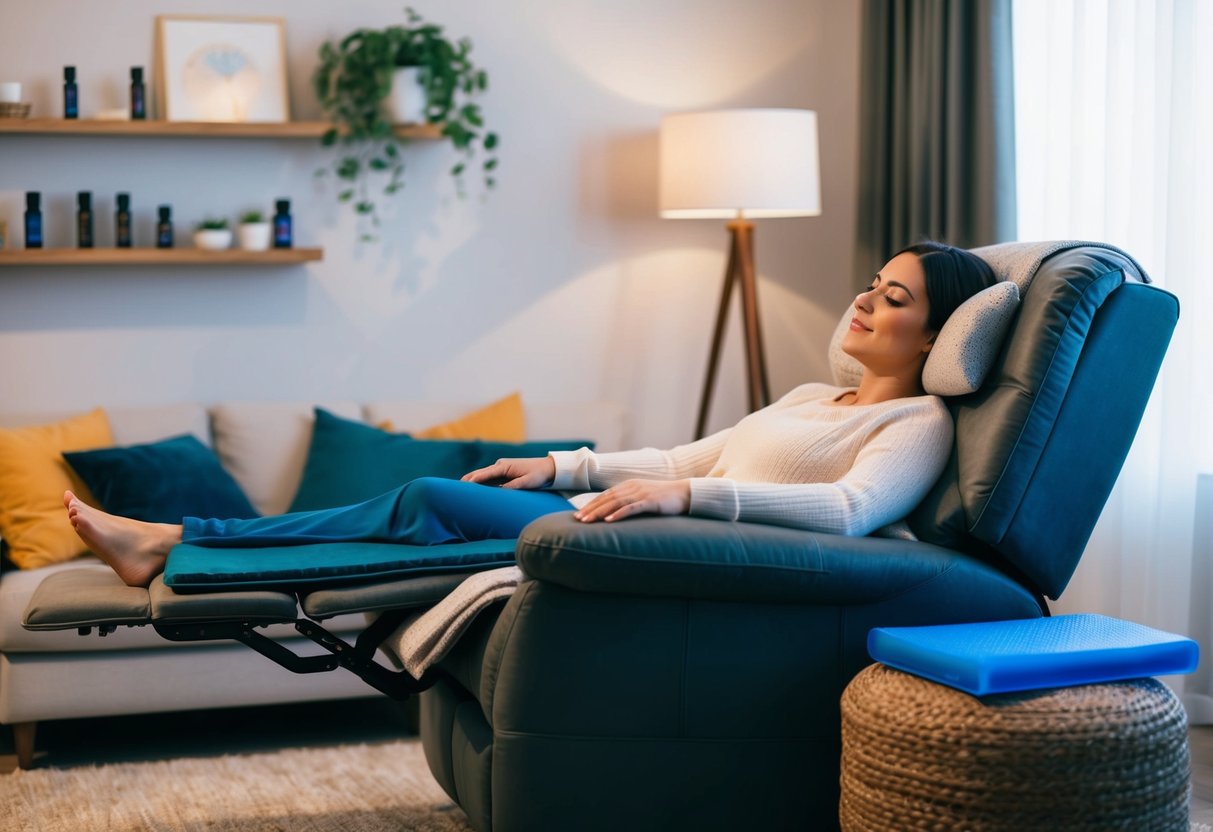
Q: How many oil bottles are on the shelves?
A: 7